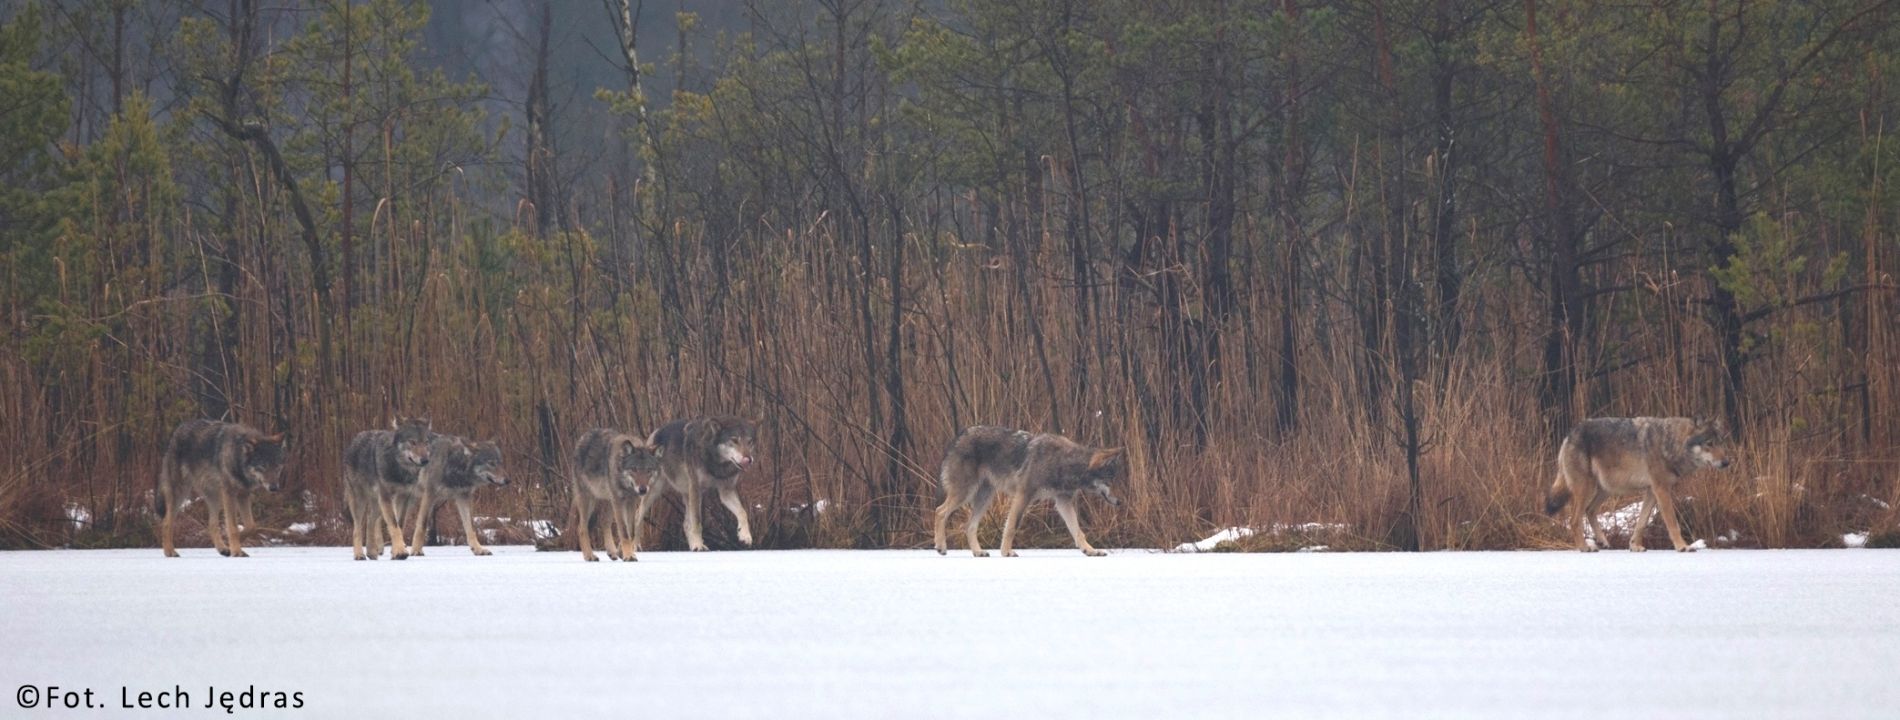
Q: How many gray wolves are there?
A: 7